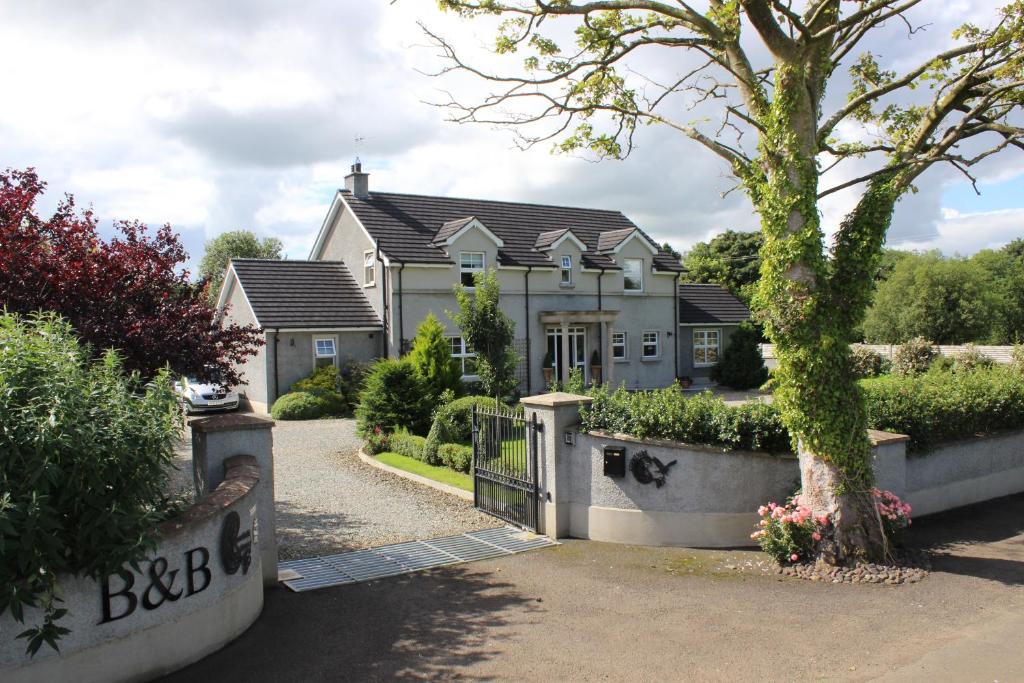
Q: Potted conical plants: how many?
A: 2